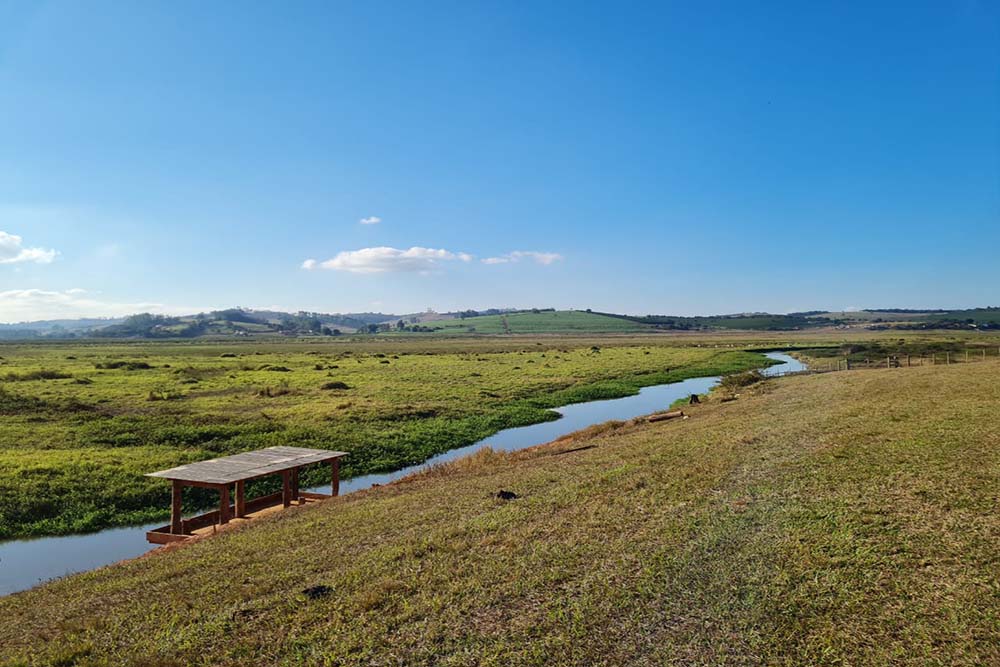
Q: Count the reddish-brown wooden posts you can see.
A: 6